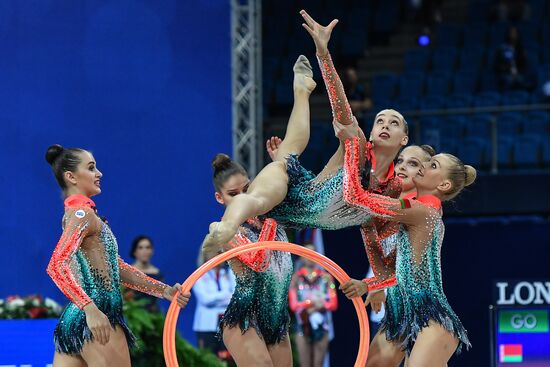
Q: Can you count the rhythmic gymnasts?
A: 5